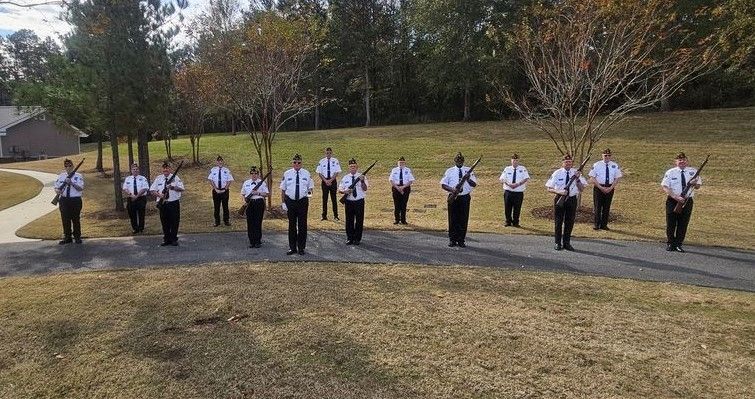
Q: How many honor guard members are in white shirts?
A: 14